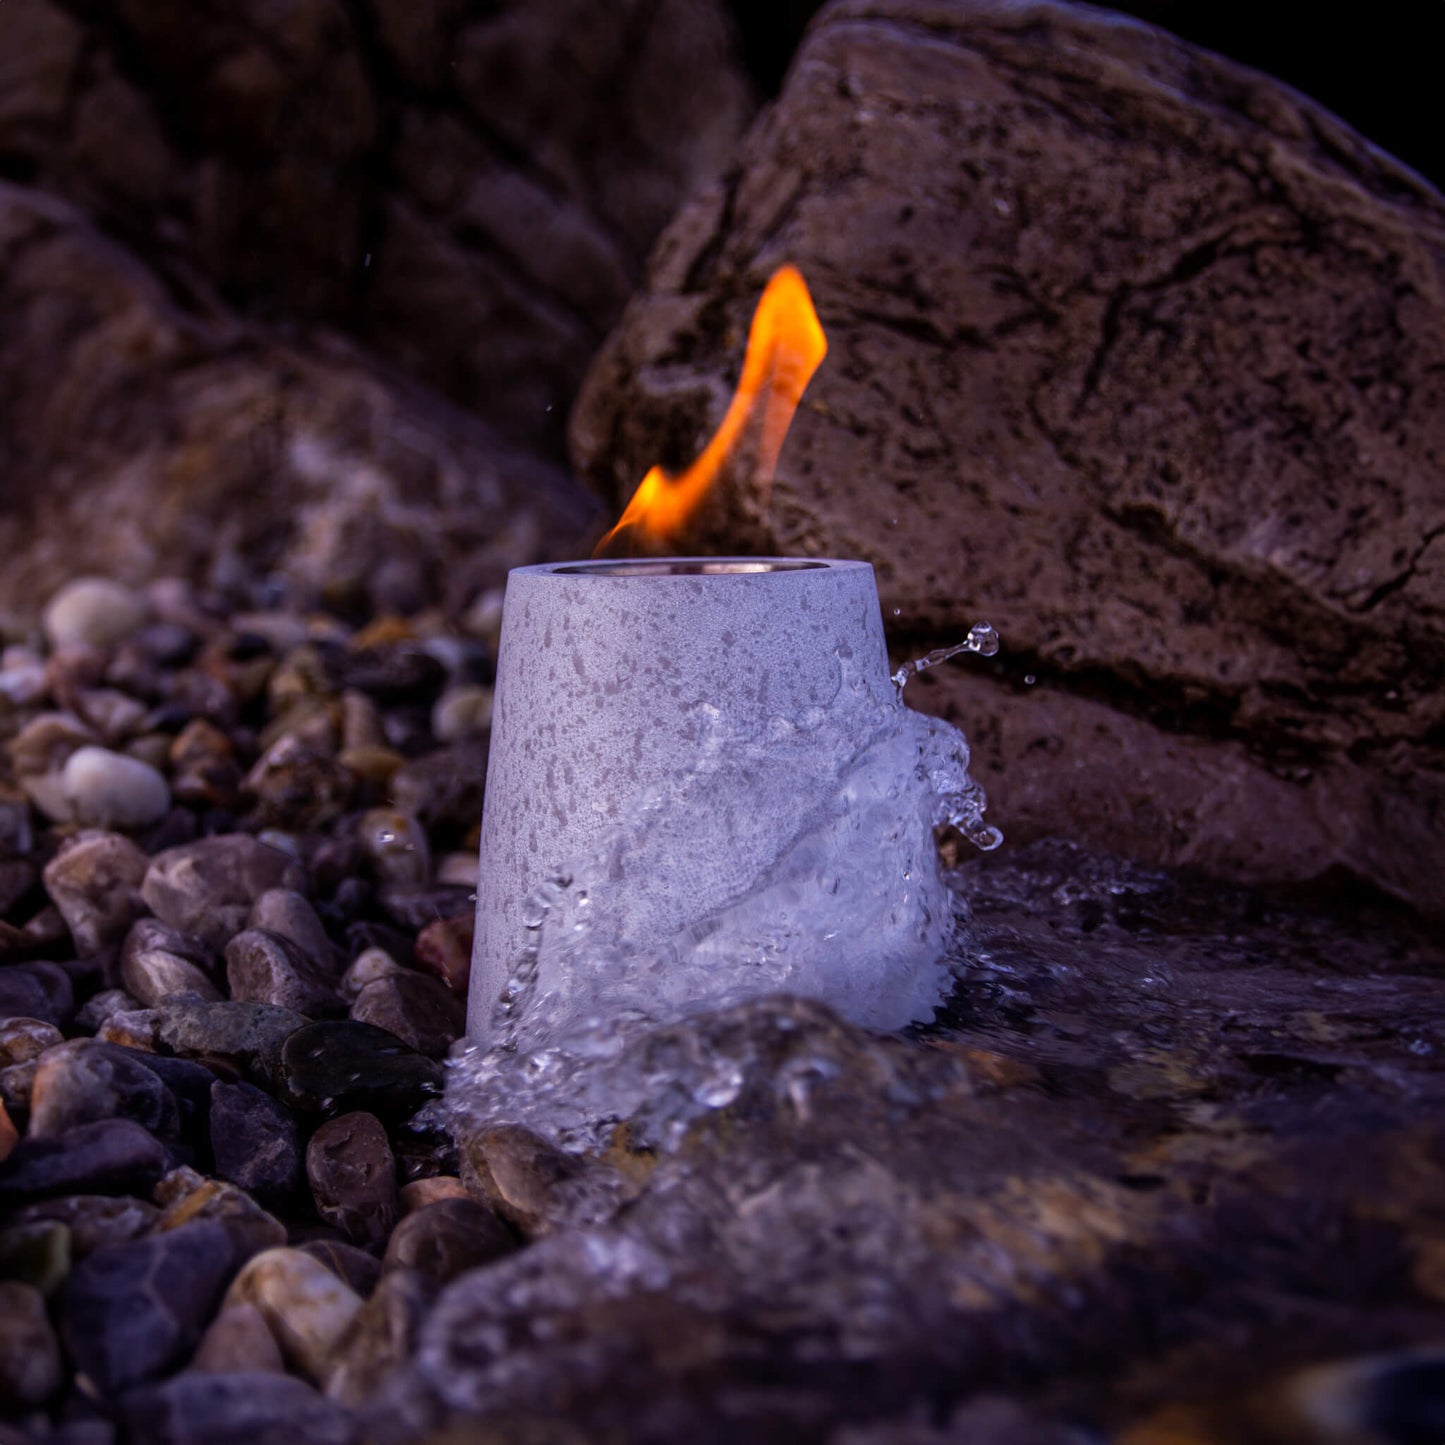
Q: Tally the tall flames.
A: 1